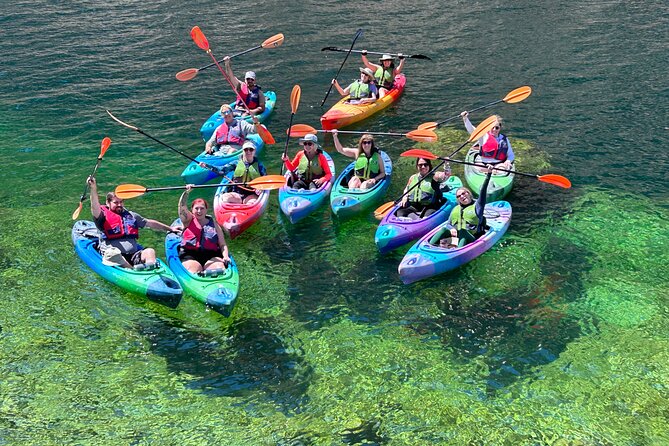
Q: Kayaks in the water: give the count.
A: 11